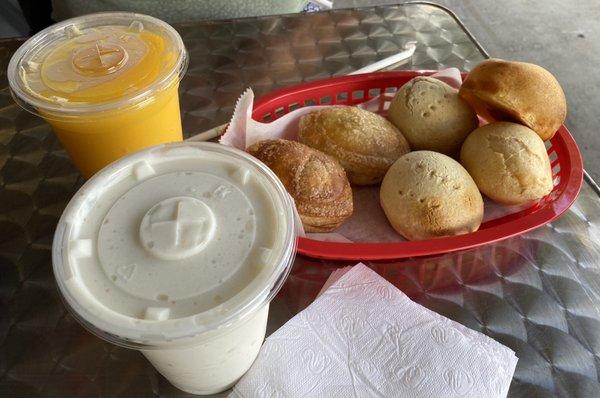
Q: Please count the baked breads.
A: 6